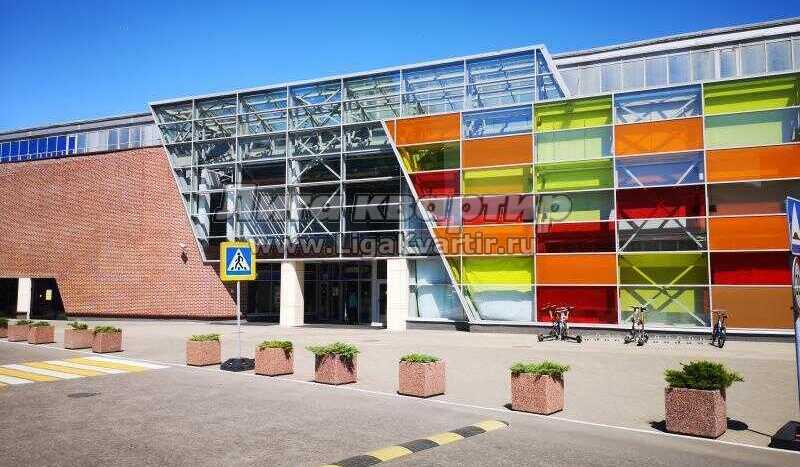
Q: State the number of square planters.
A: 11